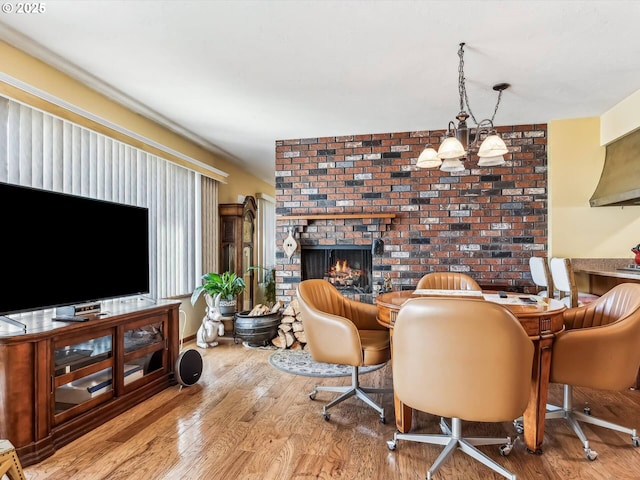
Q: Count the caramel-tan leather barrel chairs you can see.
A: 4